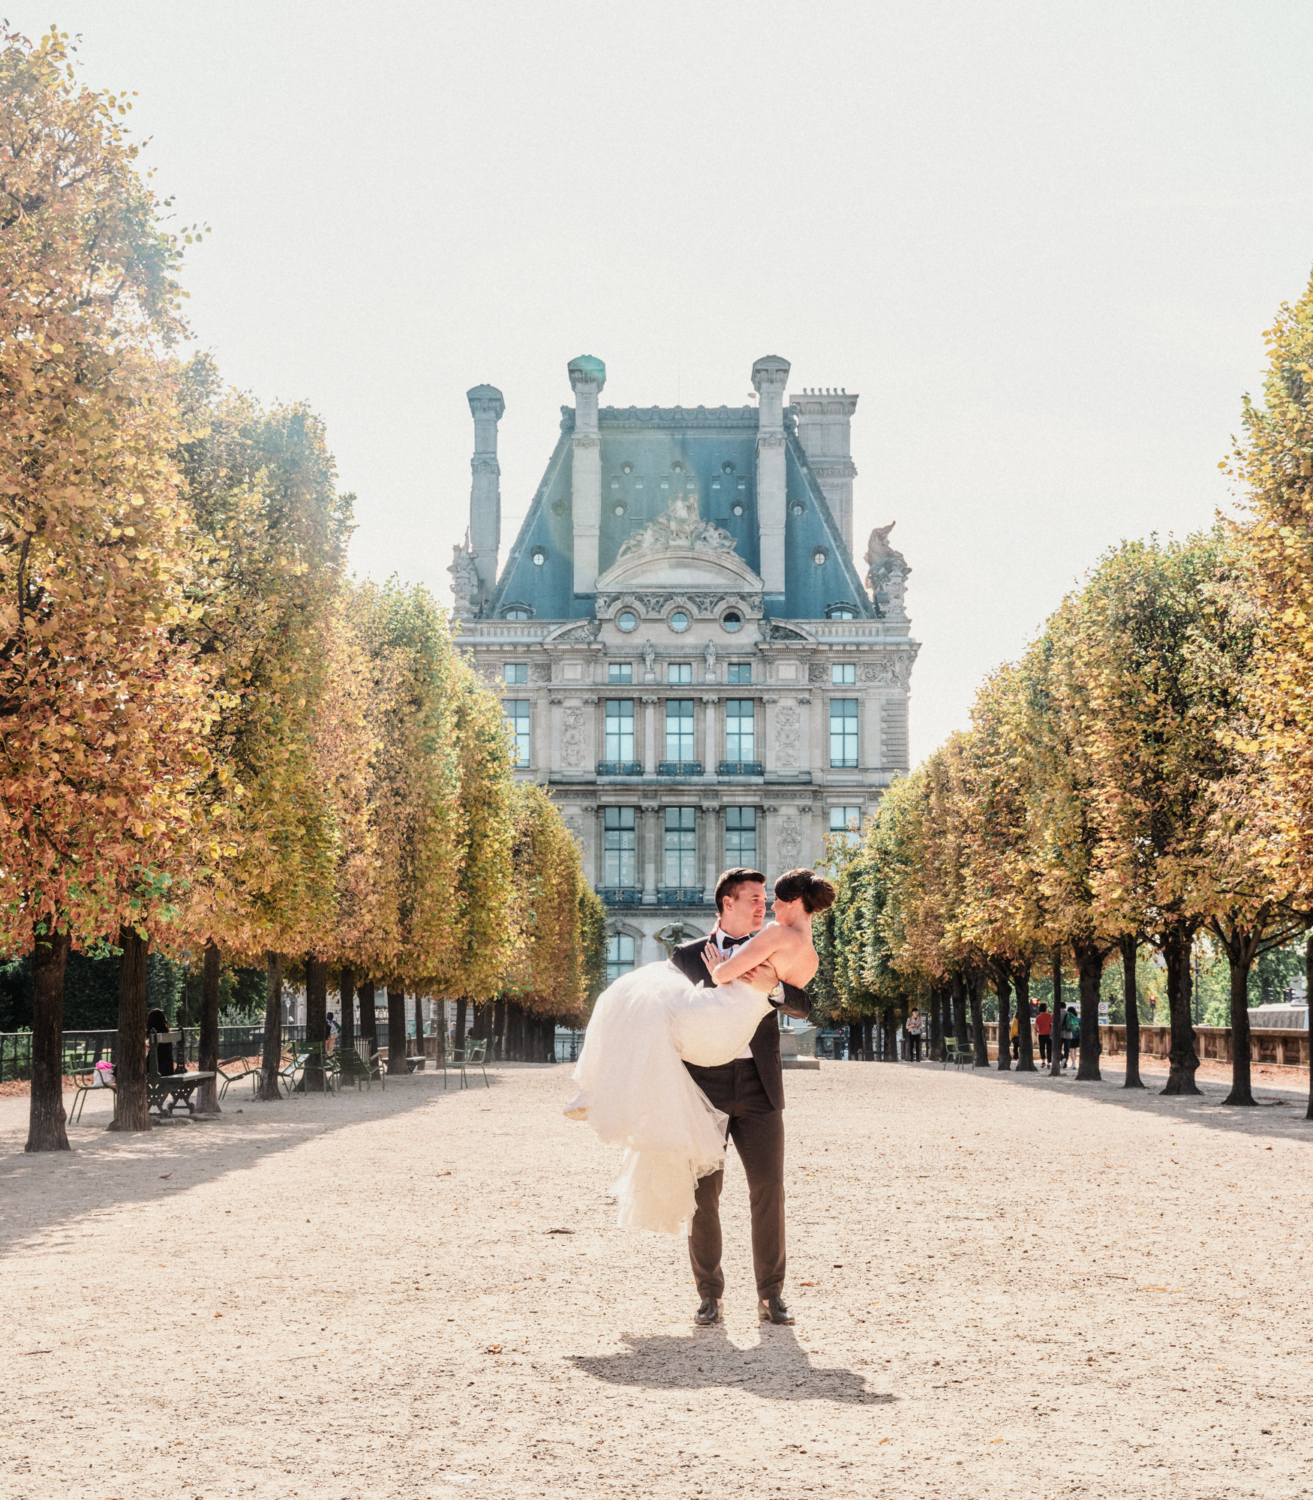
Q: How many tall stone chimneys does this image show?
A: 4